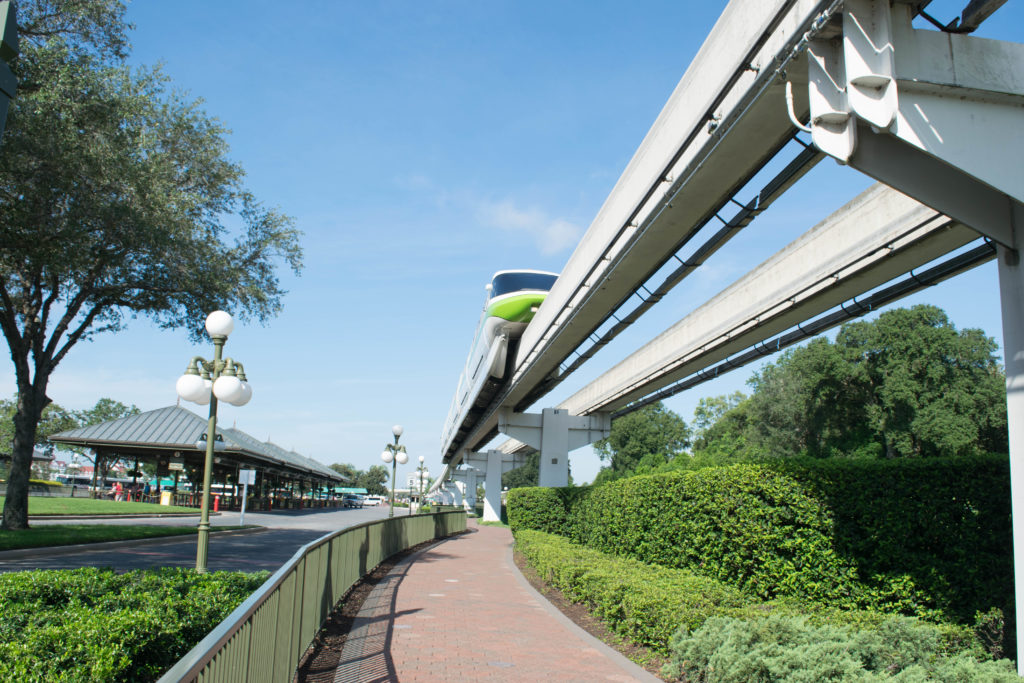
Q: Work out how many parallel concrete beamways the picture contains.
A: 2